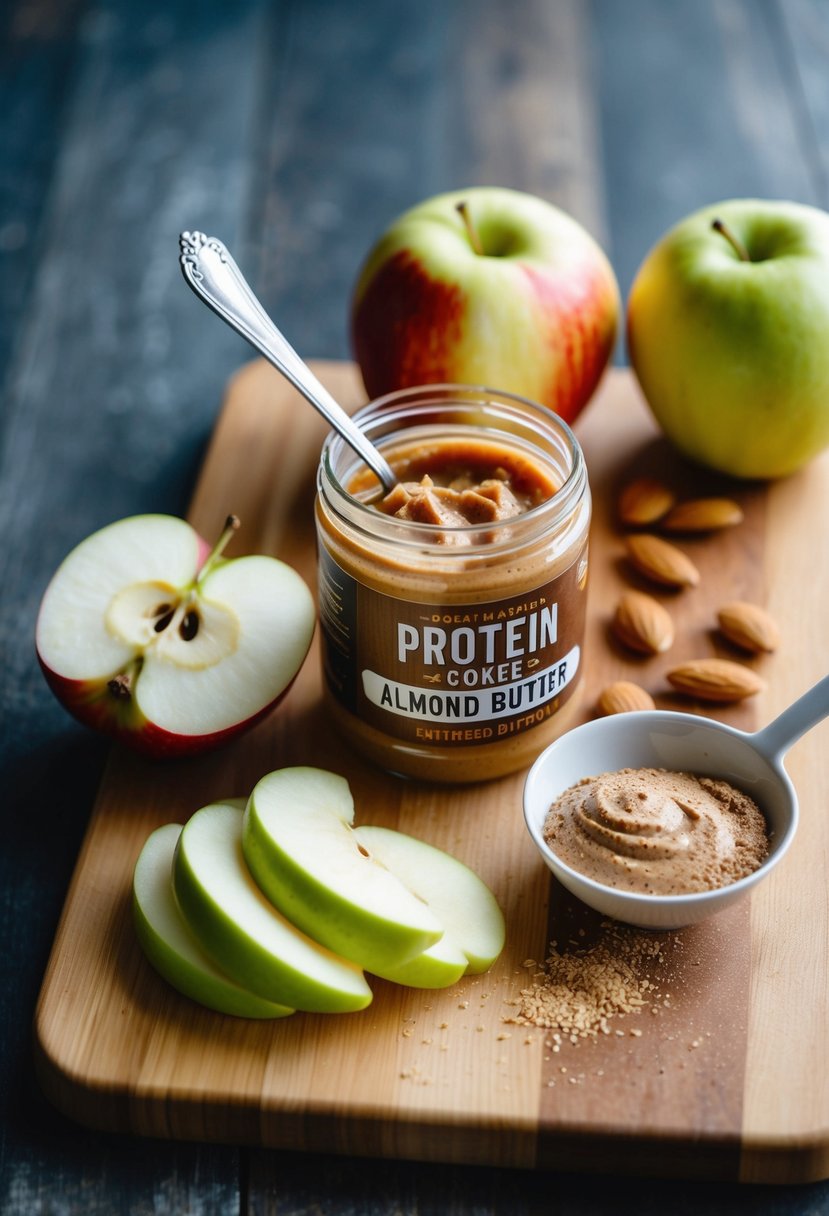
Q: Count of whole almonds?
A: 7